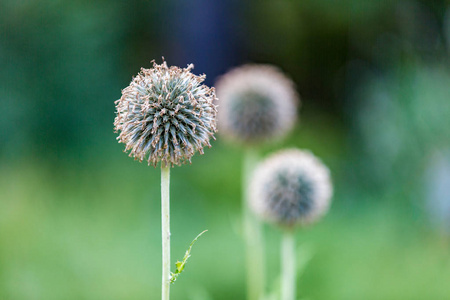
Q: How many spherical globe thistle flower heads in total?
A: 3